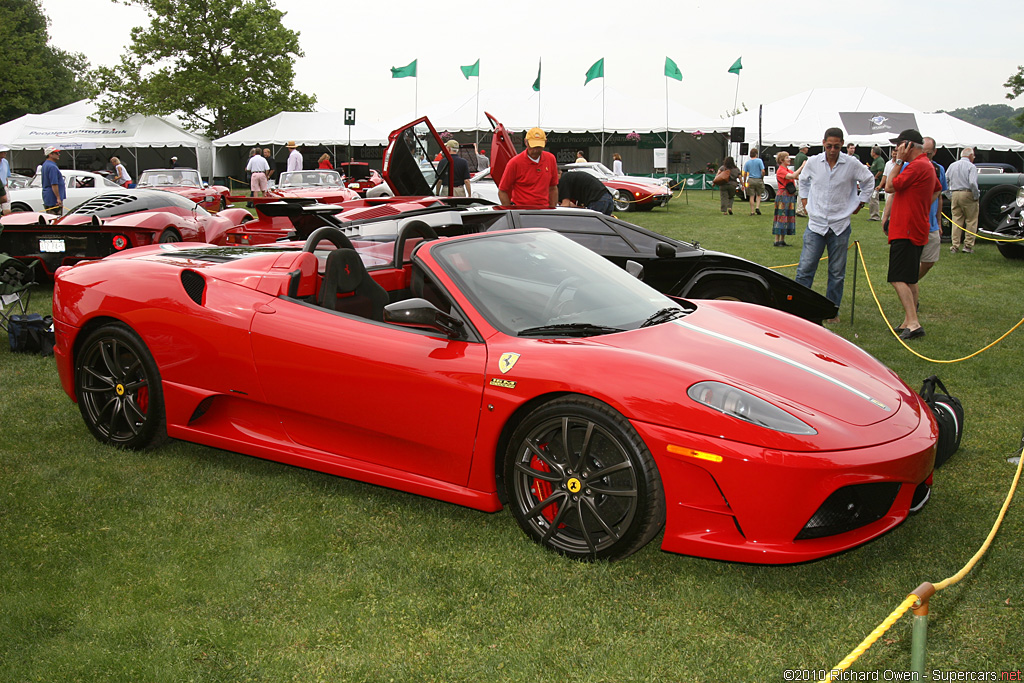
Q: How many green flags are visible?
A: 6